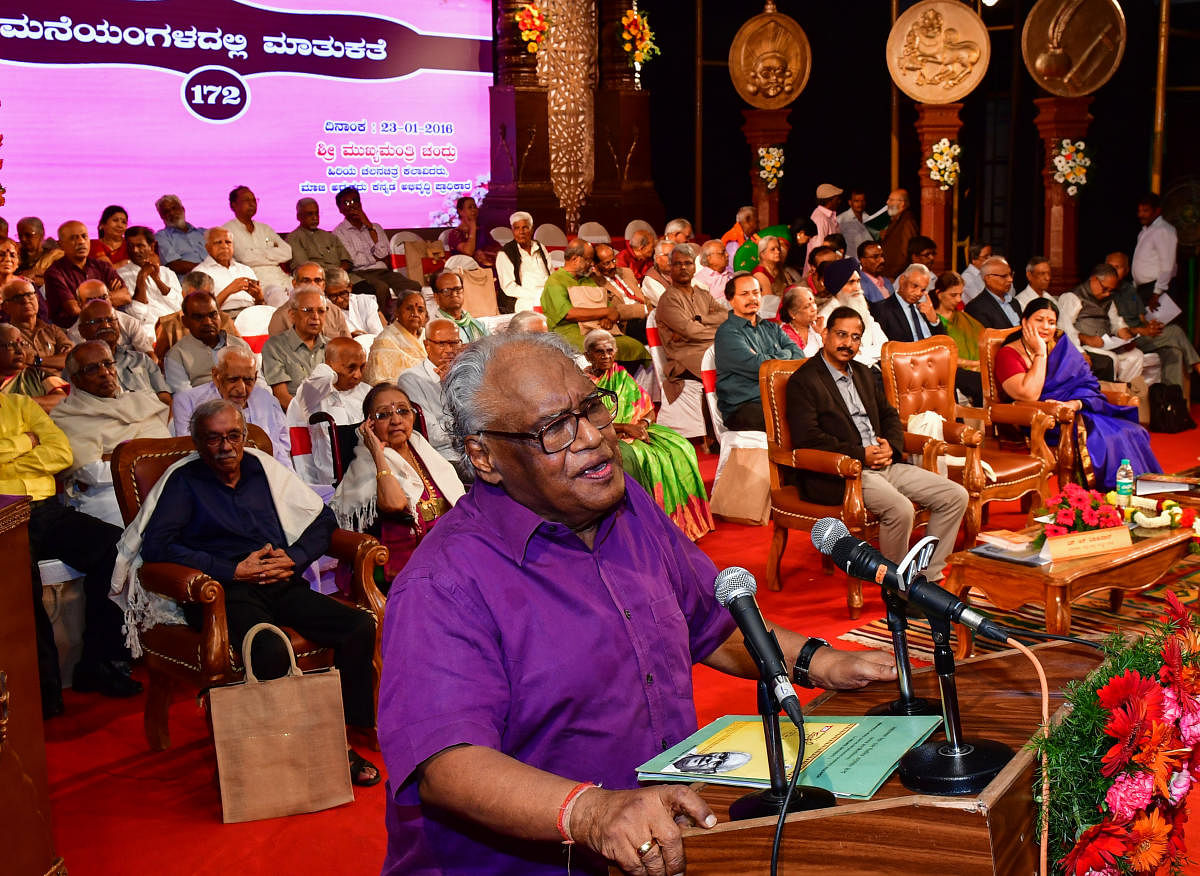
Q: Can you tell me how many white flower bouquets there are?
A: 3